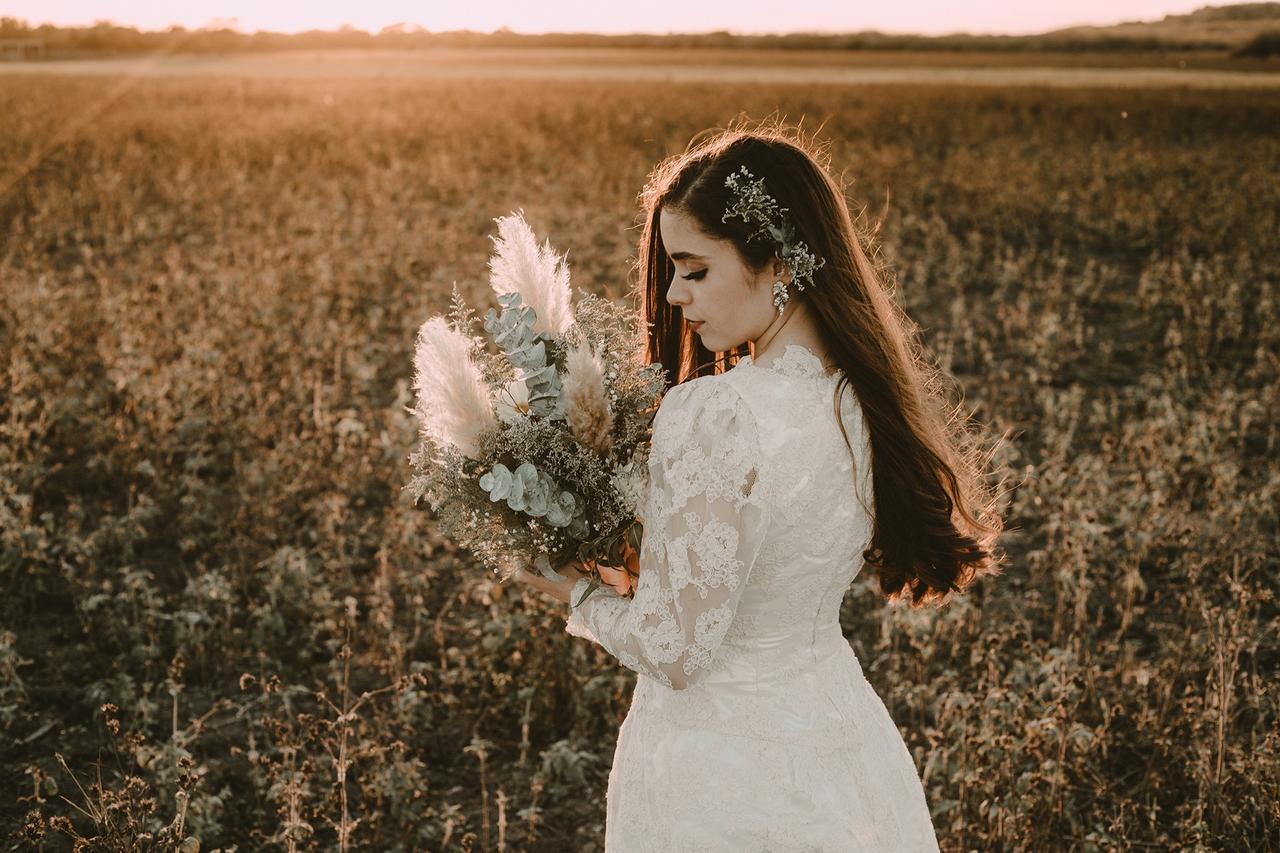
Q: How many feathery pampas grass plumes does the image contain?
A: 3